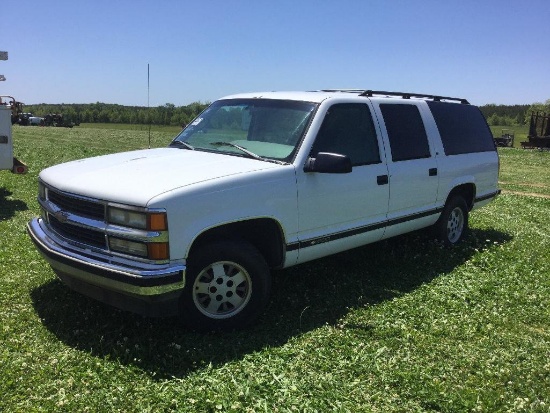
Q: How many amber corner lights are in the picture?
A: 2